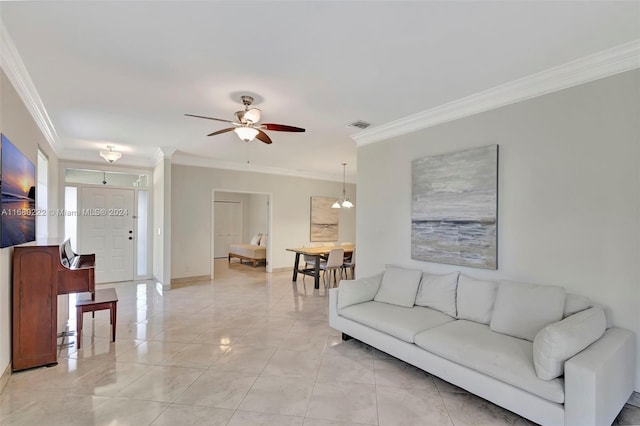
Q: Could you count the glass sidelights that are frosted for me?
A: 2